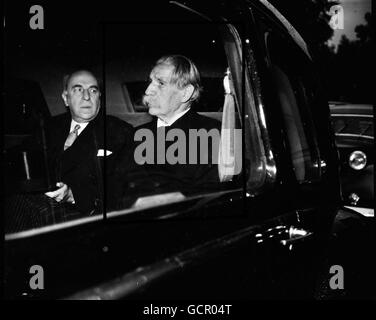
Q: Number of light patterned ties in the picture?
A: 1